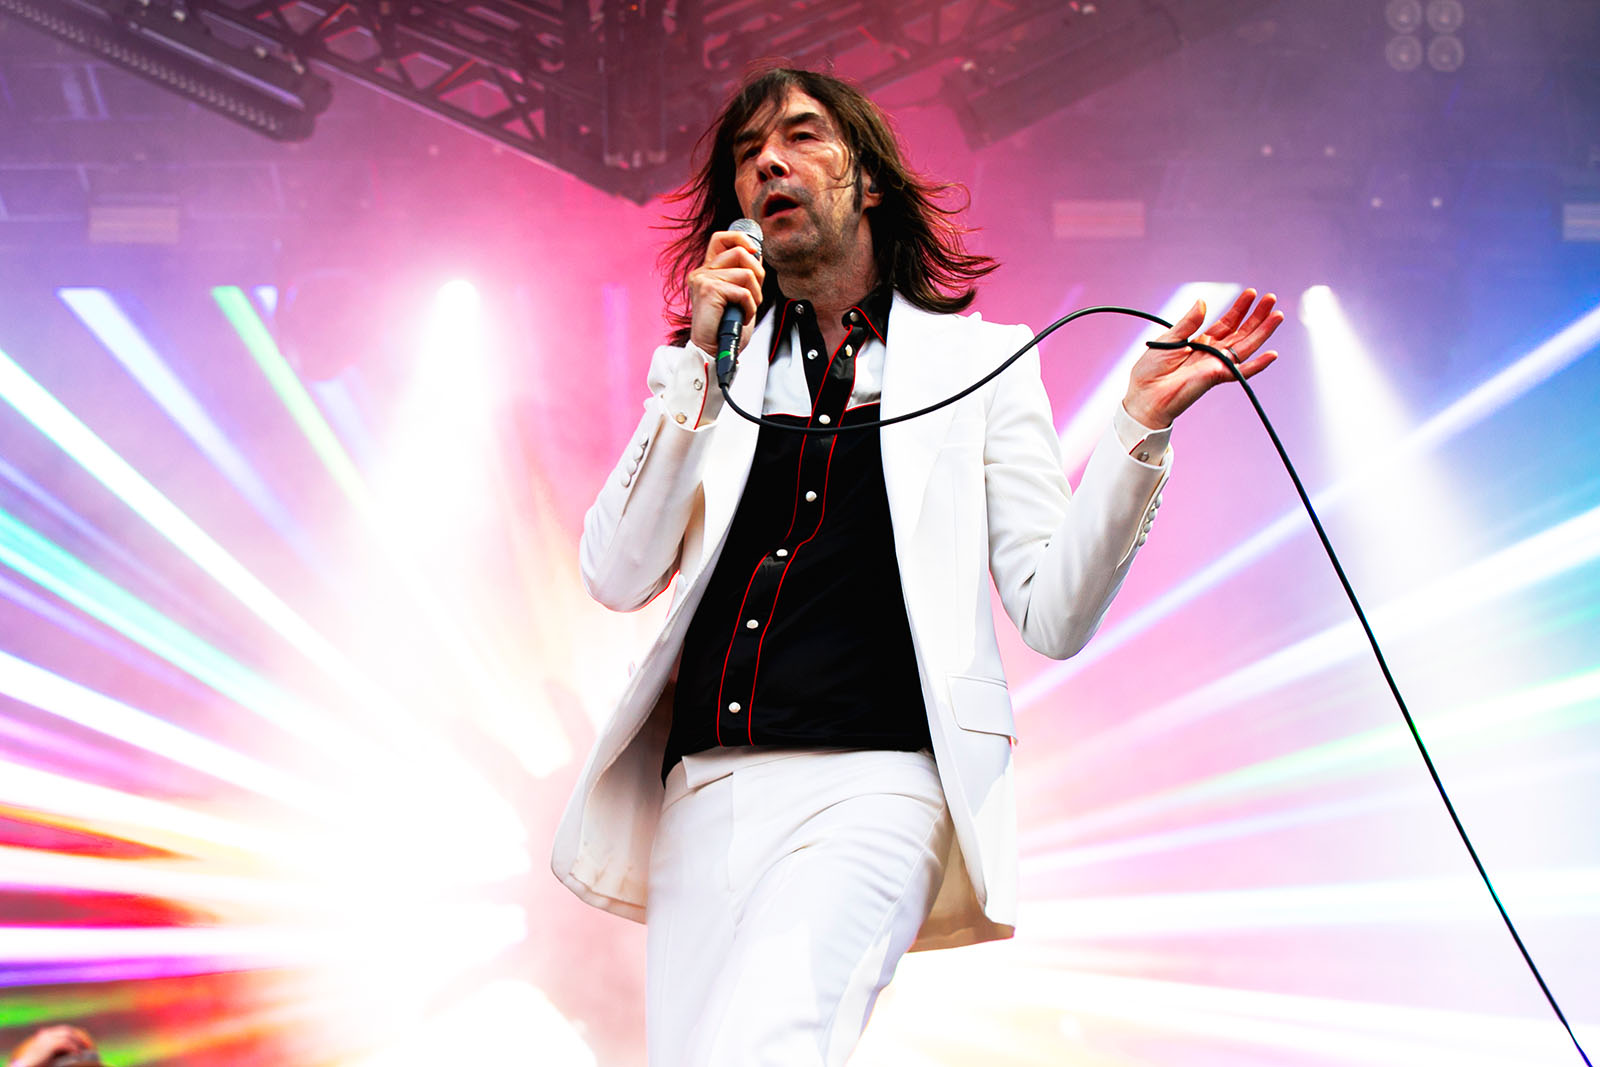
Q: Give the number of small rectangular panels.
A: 3